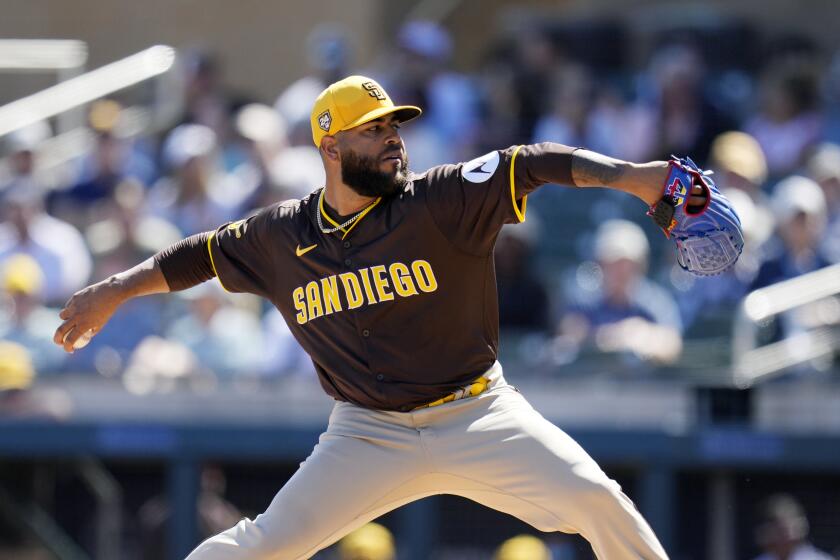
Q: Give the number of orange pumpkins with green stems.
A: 0